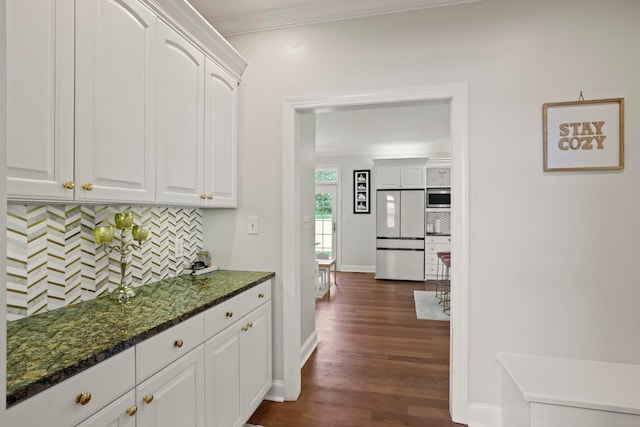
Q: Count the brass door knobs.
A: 12